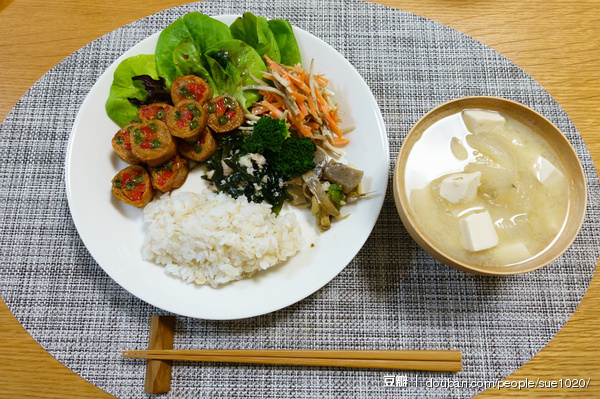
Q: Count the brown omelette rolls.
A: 9